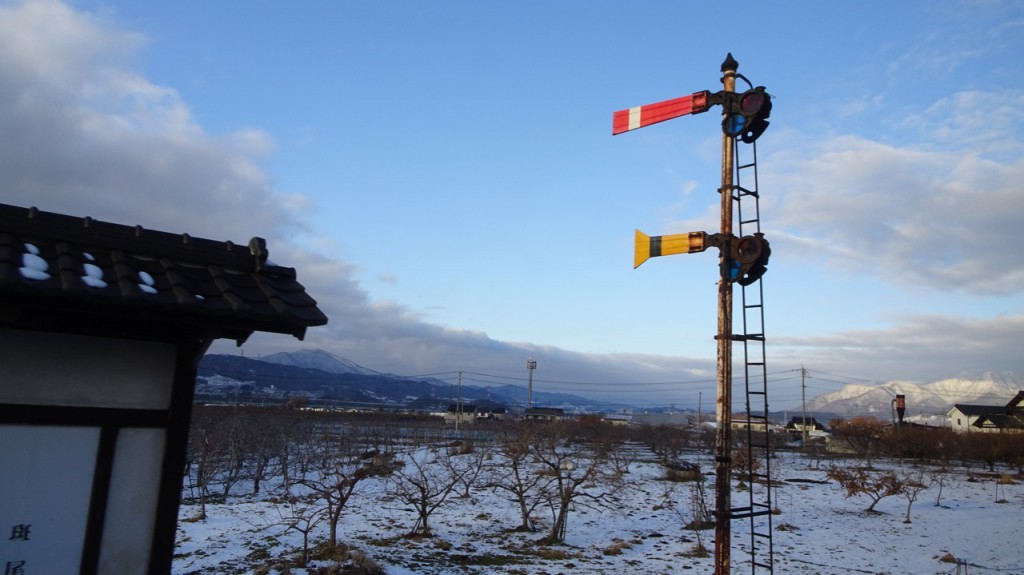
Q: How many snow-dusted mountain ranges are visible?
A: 2